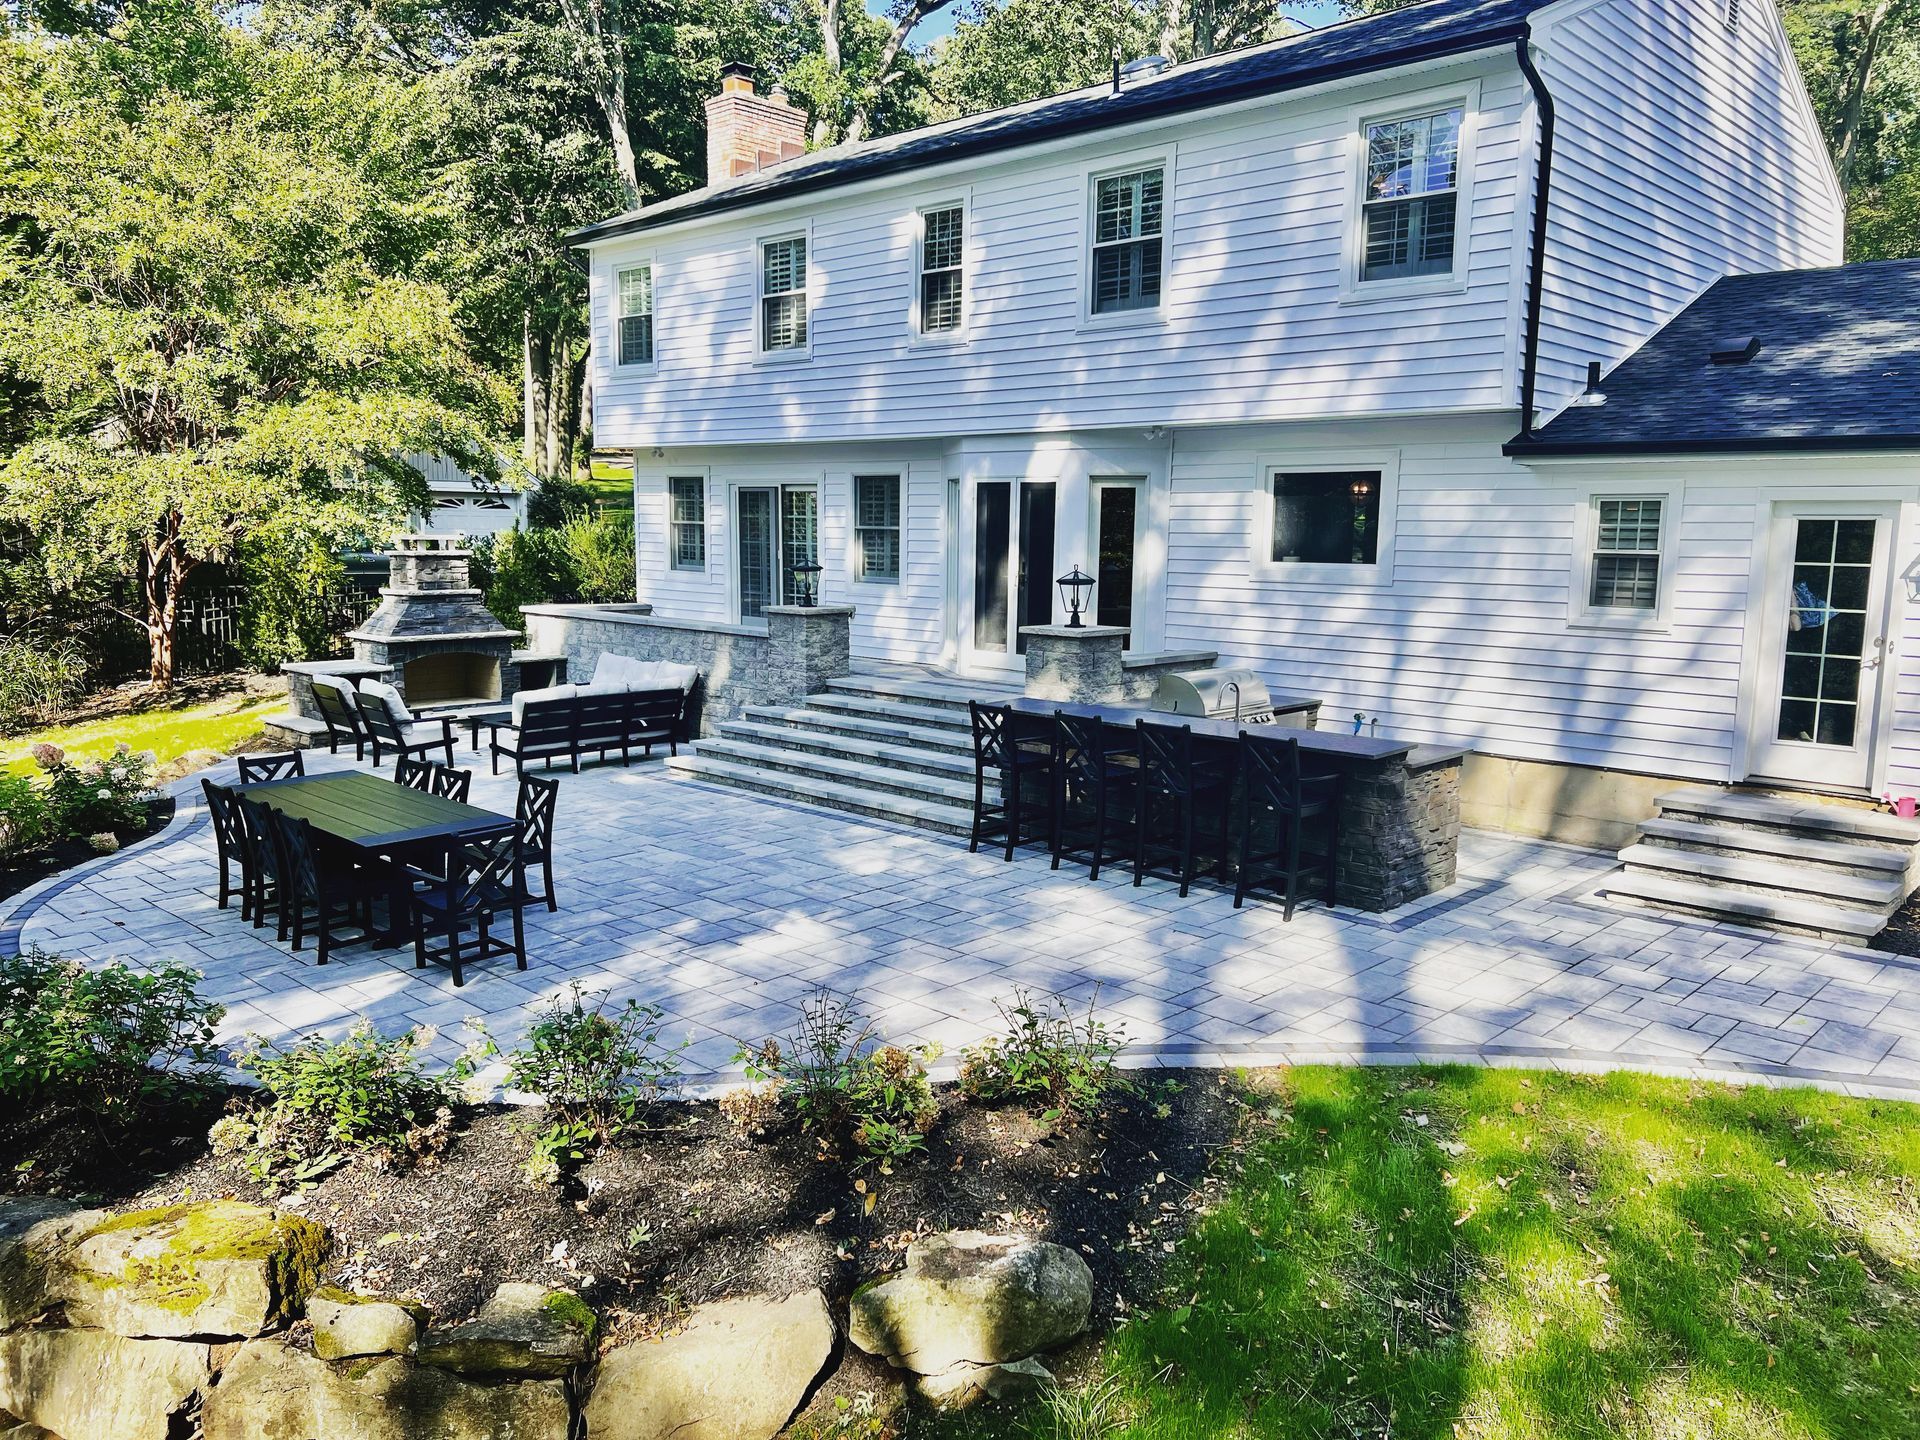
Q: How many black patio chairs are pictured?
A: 14